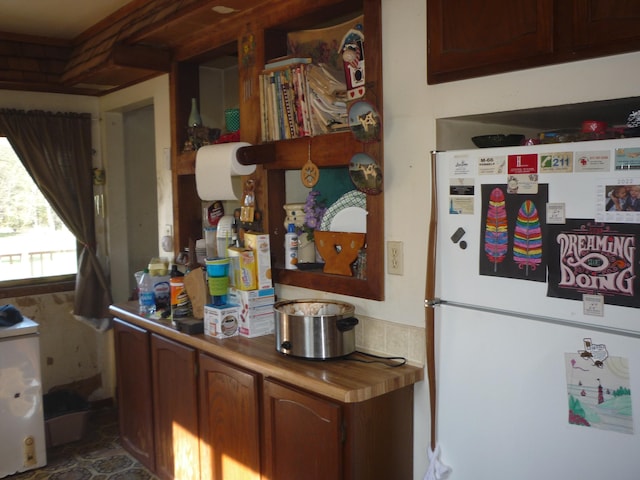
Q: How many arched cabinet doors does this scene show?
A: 4